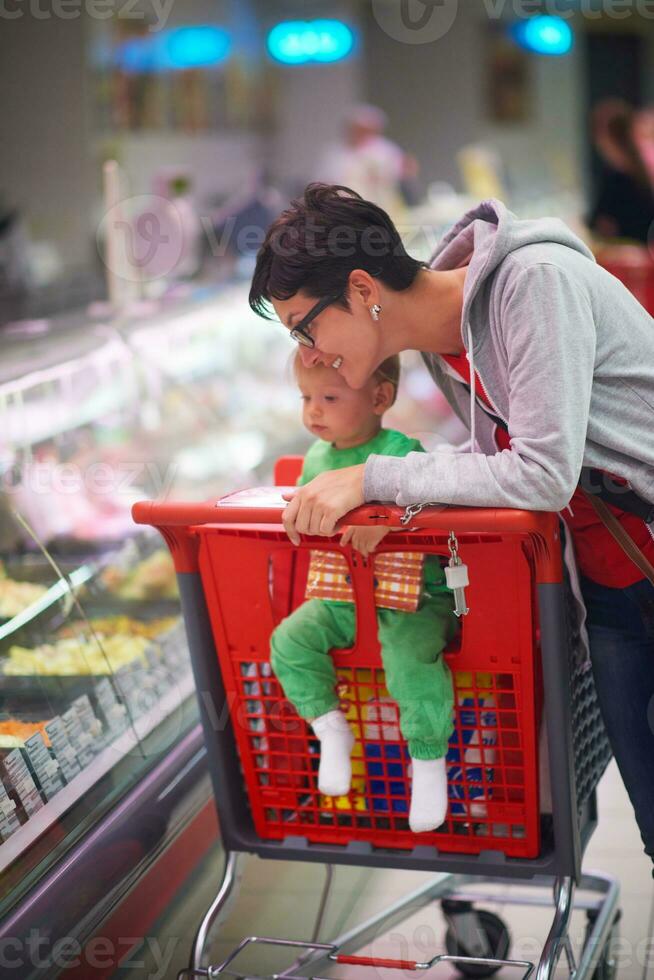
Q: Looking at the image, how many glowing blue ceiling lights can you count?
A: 3